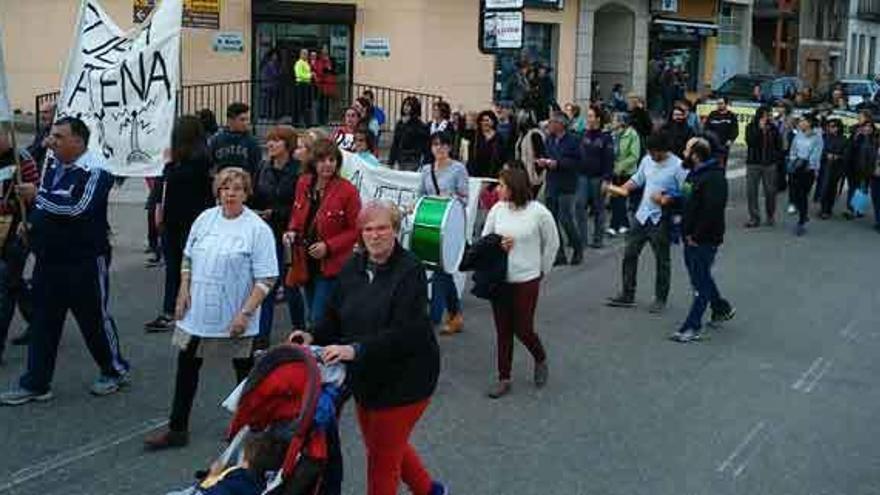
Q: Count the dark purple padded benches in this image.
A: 0